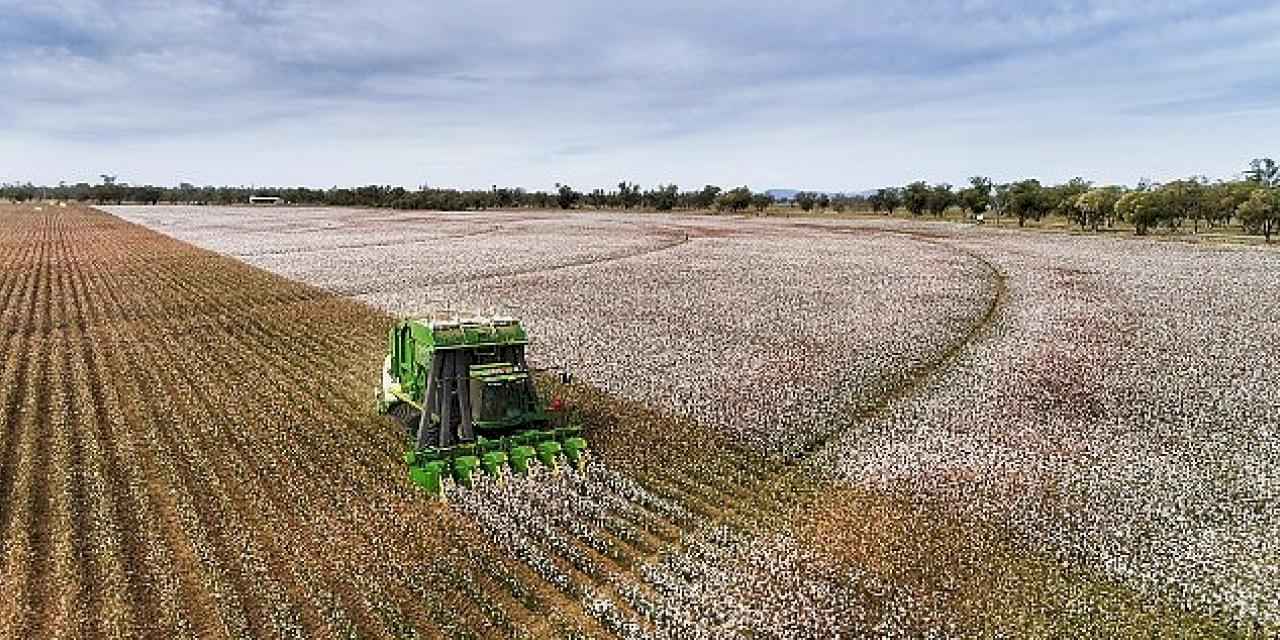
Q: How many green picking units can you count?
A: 6